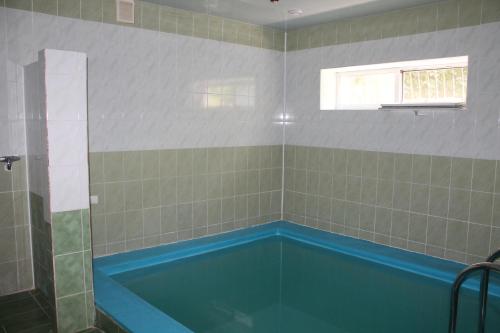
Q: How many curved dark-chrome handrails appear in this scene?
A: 2